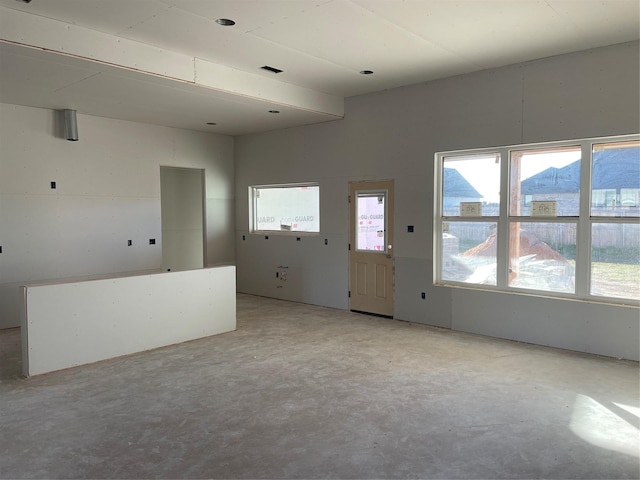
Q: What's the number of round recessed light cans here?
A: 4